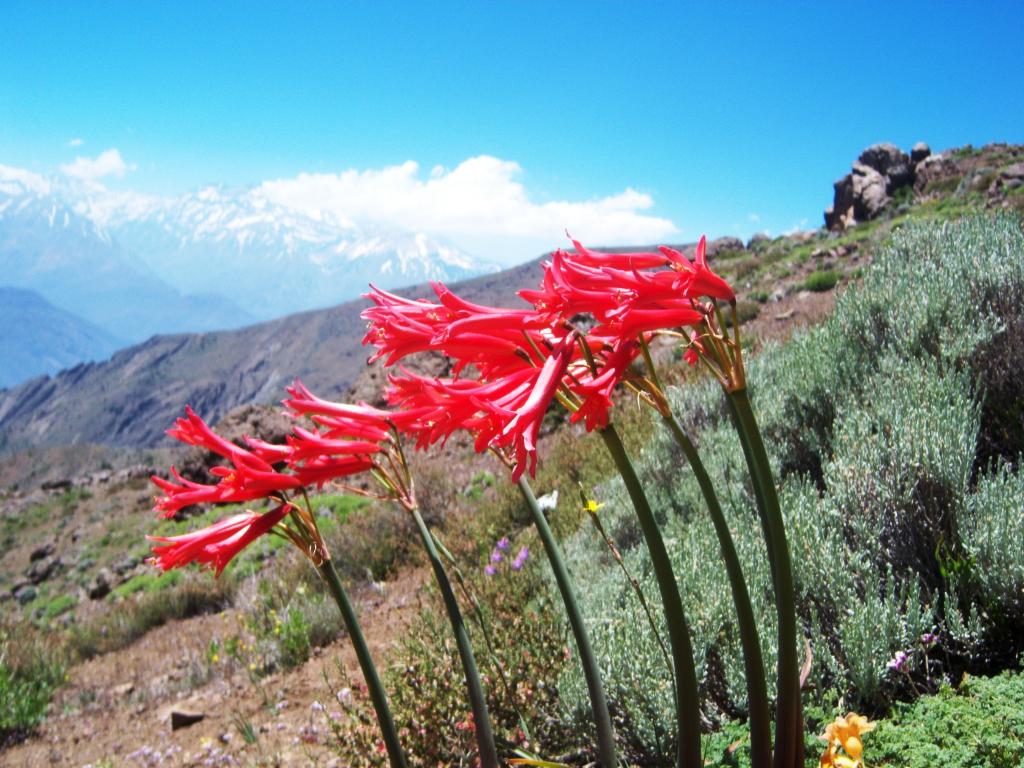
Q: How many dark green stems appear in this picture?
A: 6